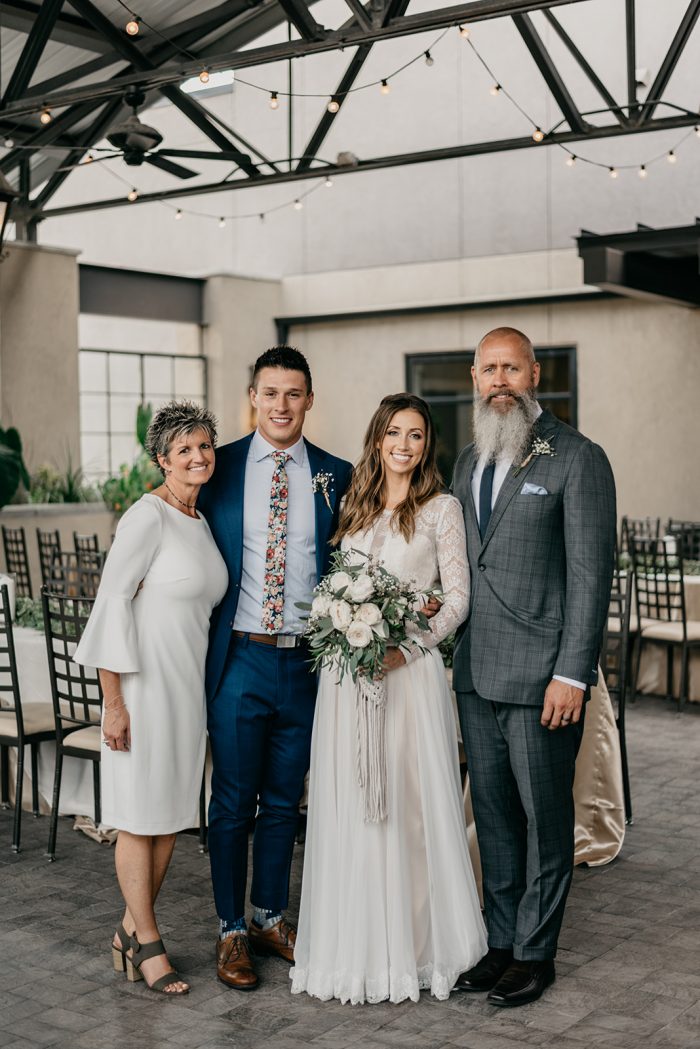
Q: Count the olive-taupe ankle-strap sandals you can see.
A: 2